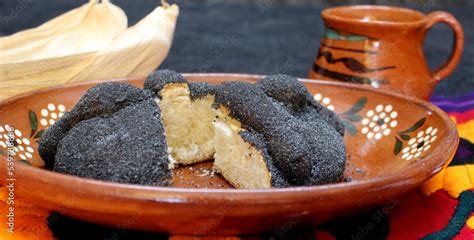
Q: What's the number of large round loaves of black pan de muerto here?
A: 1